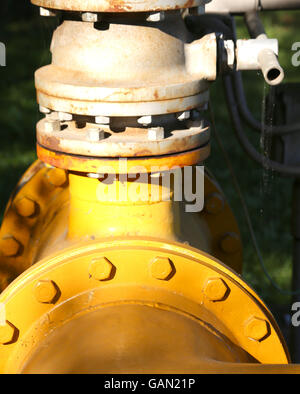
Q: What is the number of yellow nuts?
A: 11